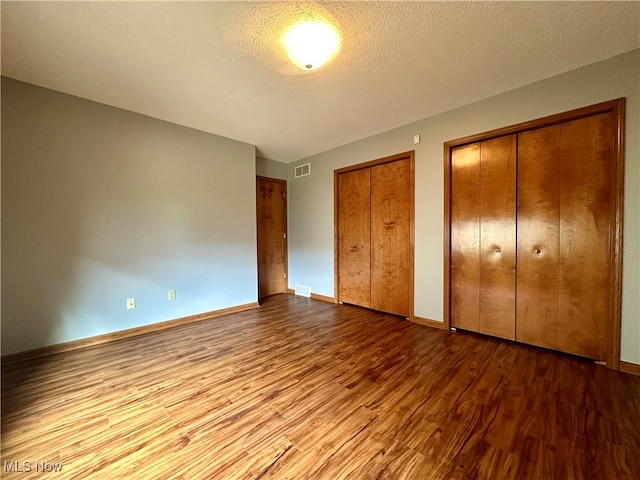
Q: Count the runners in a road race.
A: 0